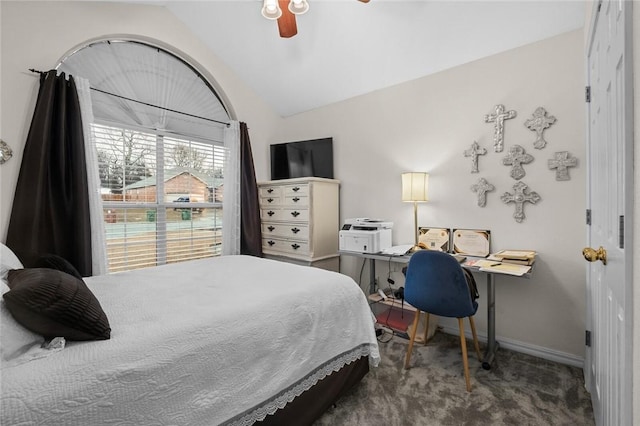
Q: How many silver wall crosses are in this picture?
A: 7